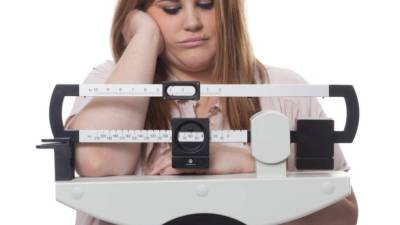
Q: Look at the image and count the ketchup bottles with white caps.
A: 0